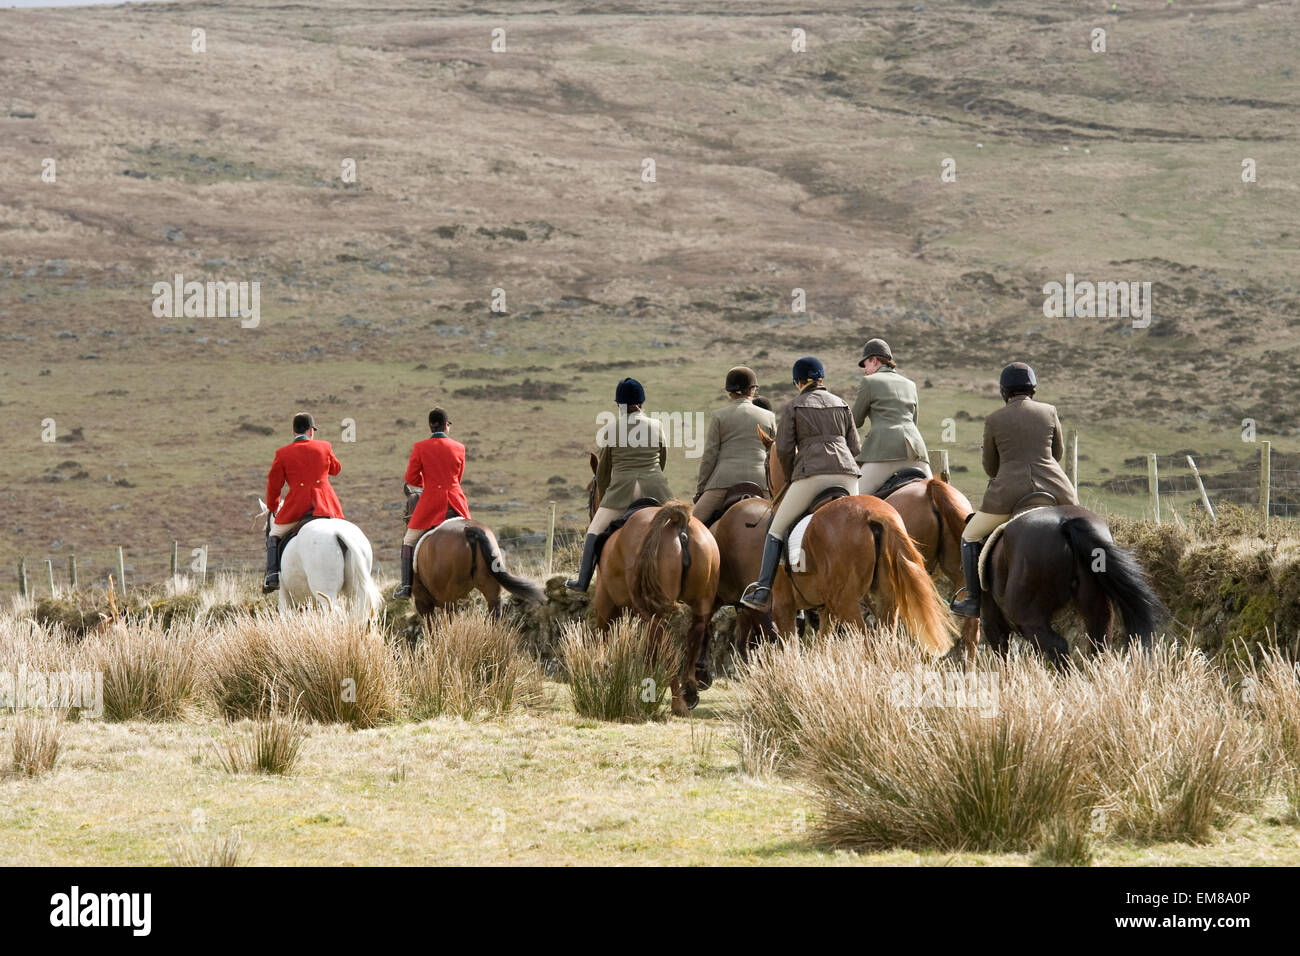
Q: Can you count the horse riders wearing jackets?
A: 7